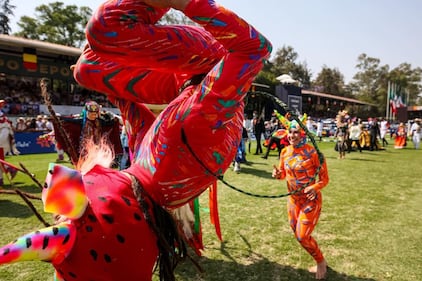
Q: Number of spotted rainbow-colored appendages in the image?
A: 2